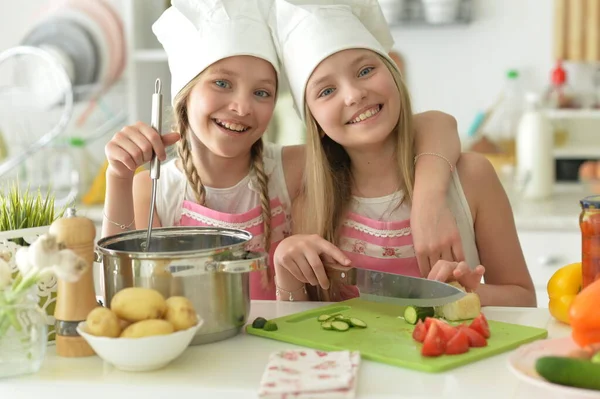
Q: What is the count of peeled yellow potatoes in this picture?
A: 4